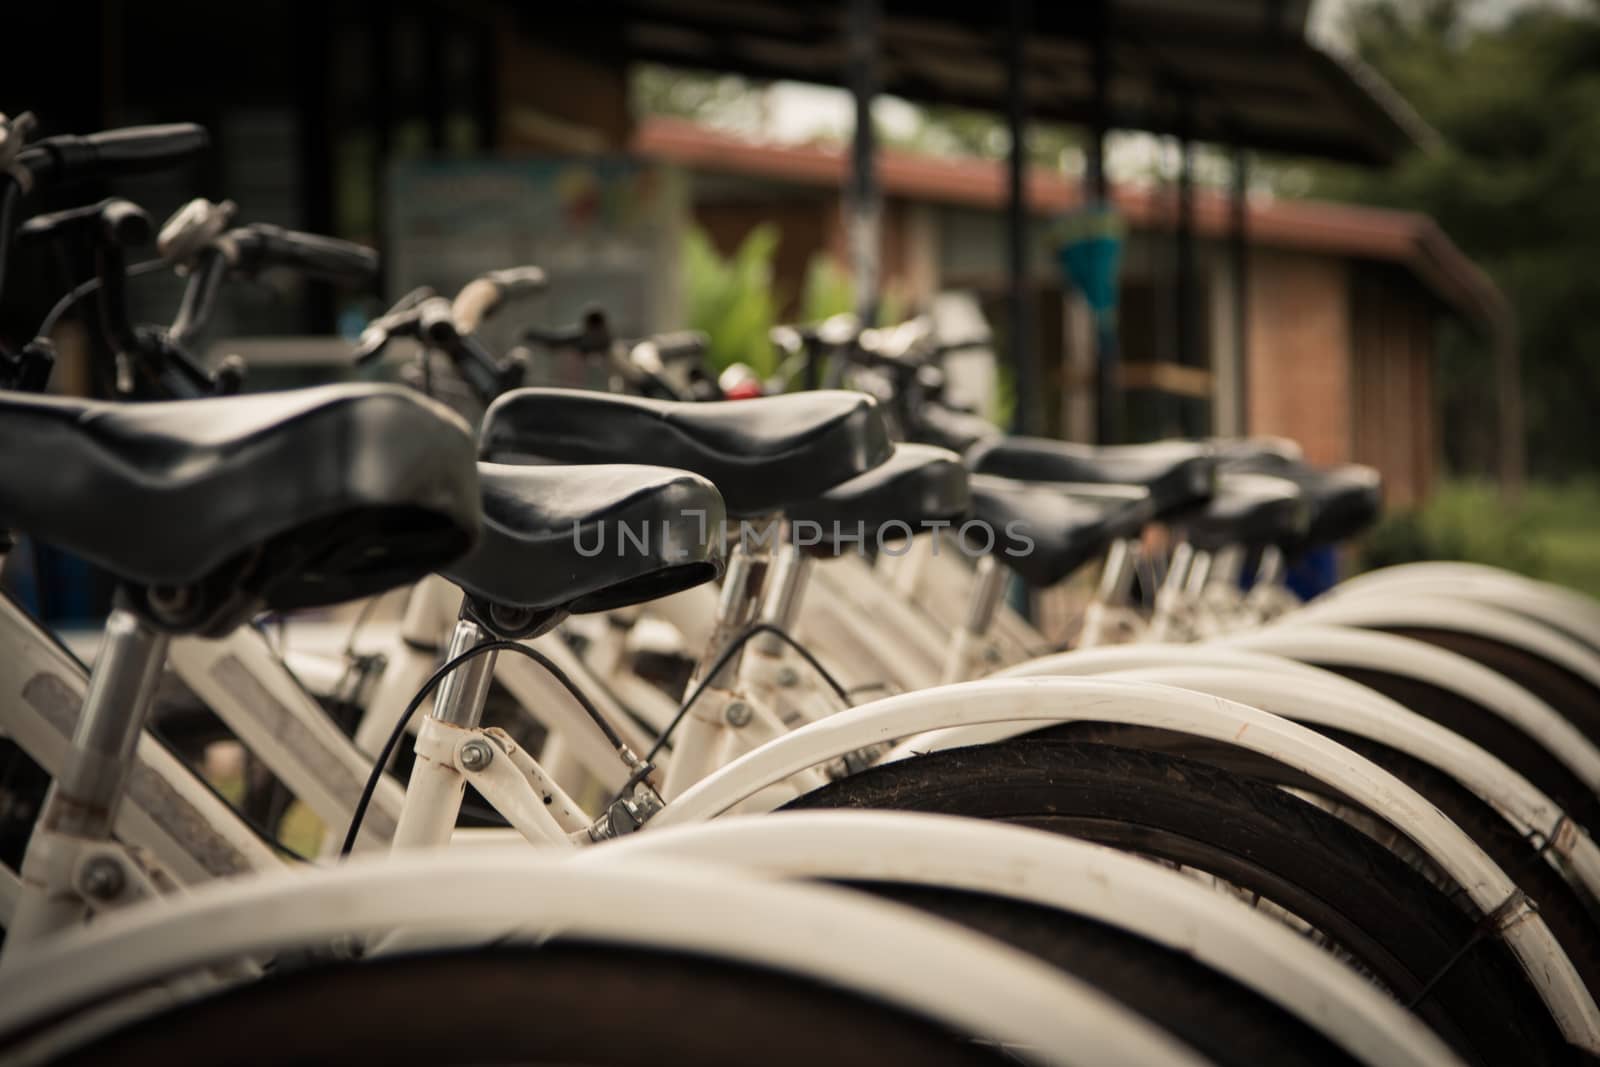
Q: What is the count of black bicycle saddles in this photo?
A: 9